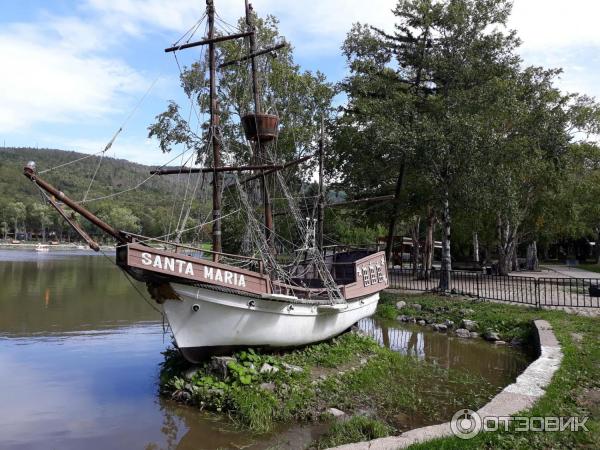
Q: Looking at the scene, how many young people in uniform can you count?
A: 0